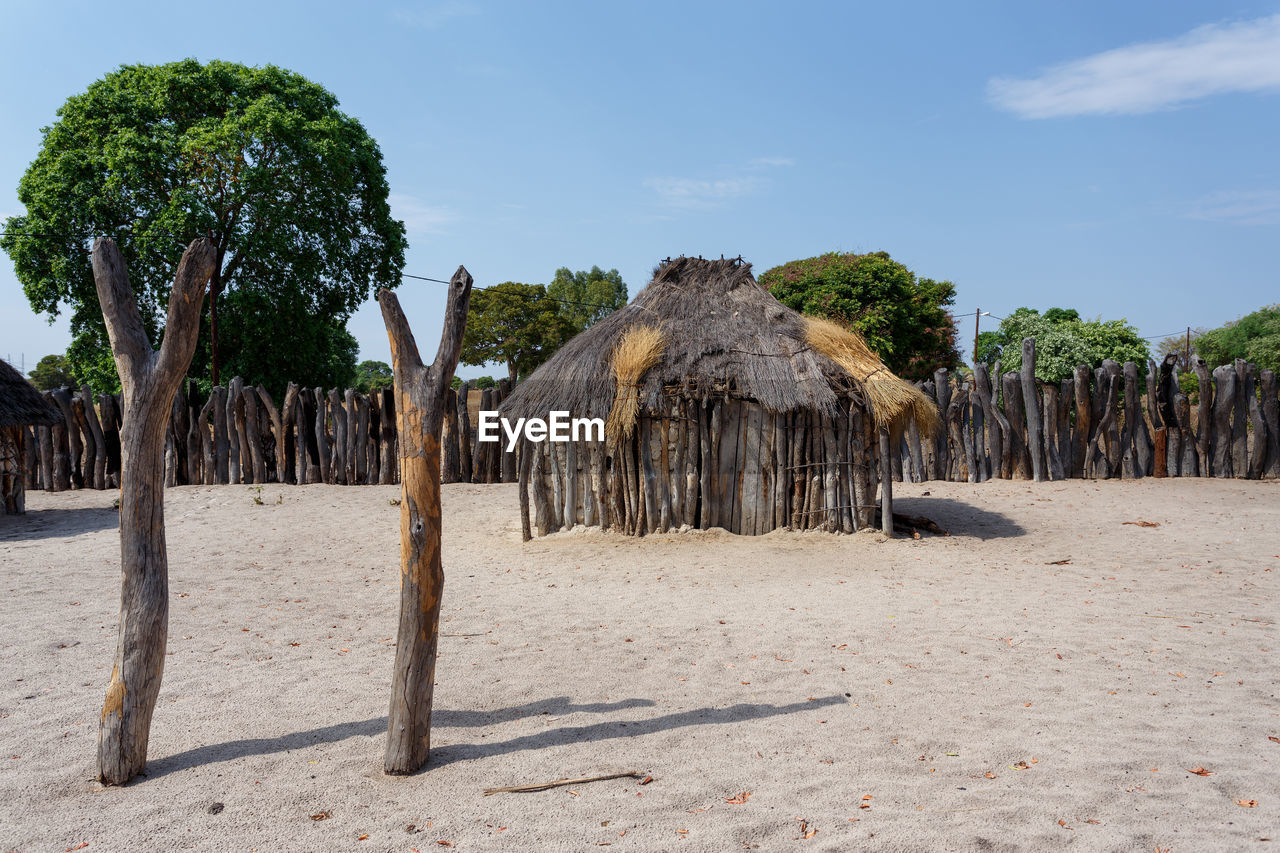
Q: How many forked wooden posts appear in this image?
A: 2